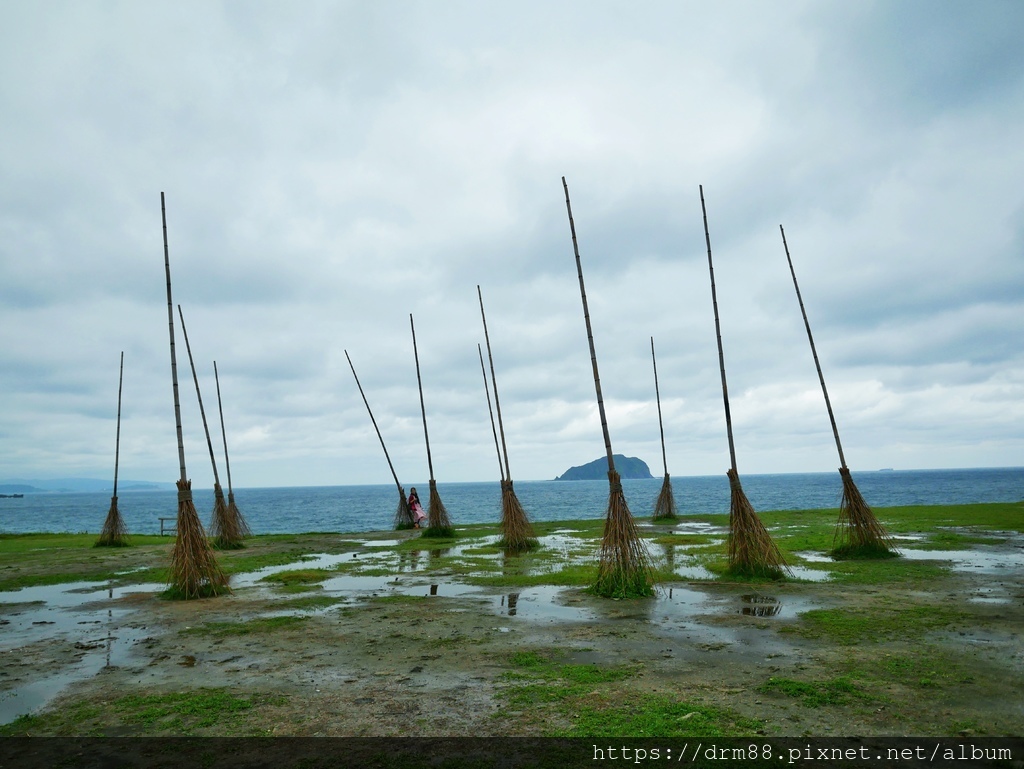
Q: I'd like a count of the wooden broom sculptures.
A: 12